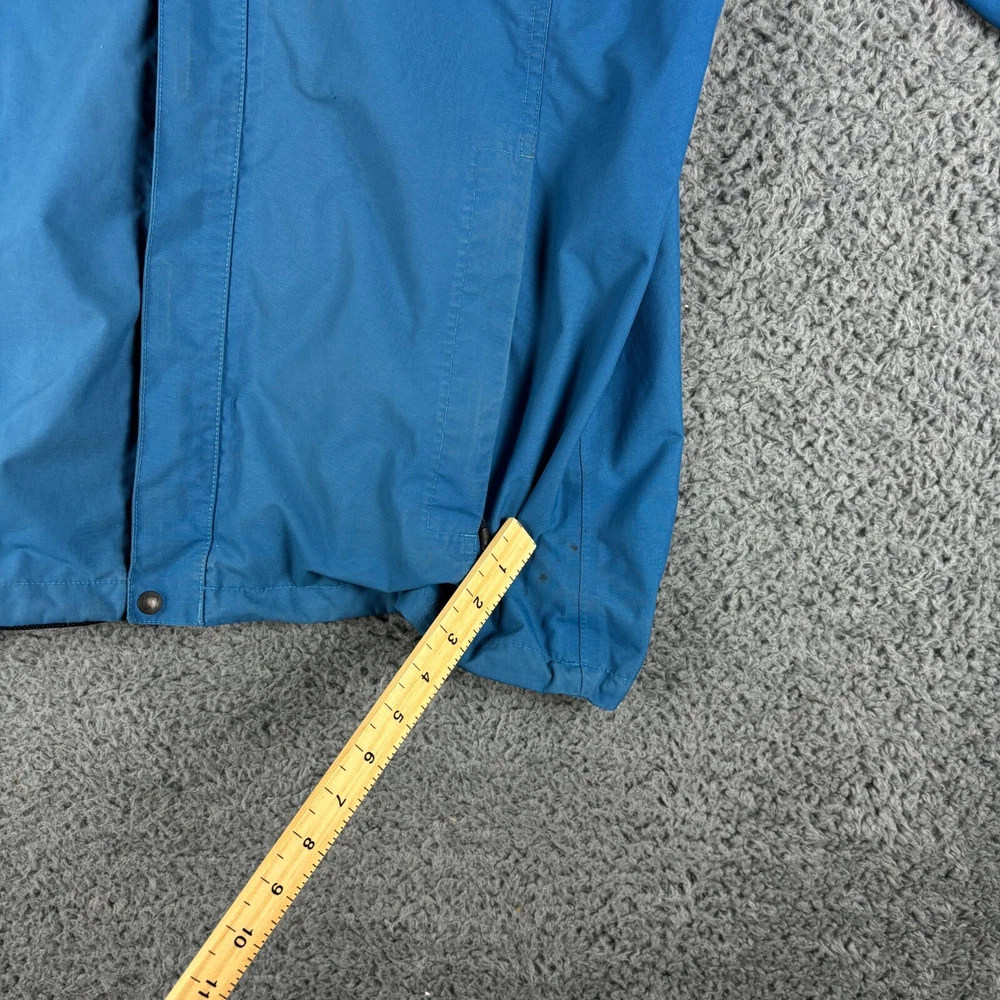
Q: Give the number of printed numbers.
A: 11